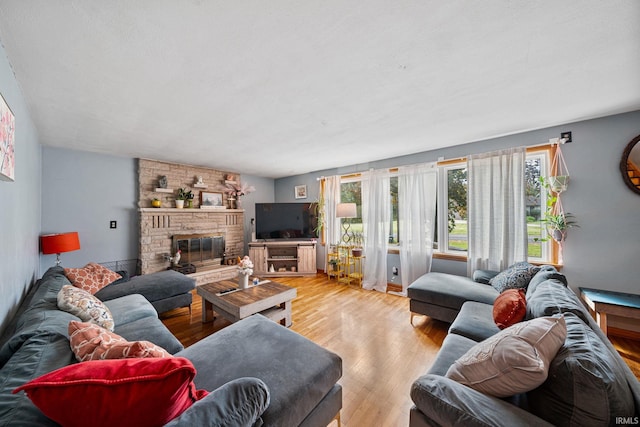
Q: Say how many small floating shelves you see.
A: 3